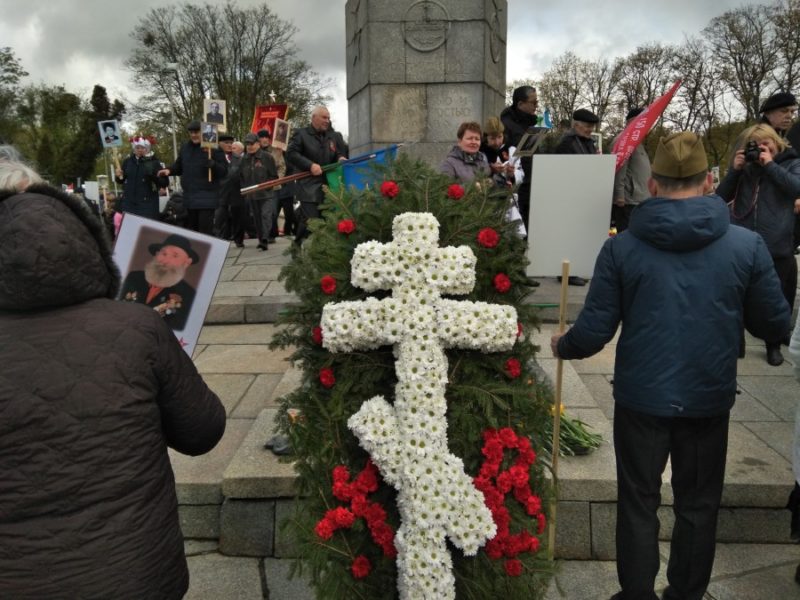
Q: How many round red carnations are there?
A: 12